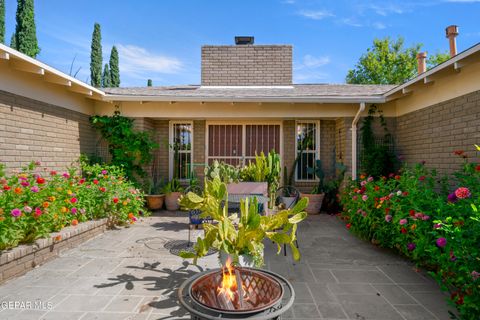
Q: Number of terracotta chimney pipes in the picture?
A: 2